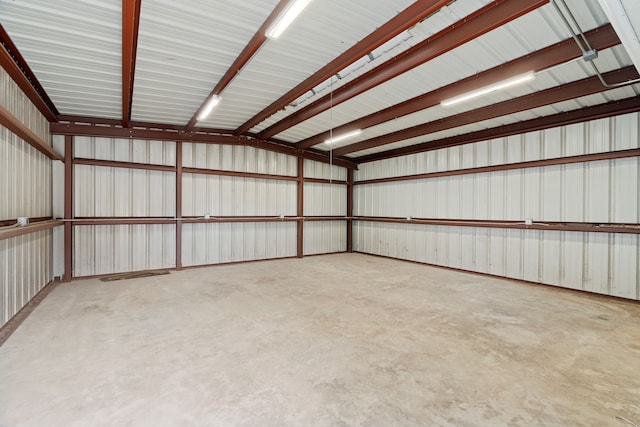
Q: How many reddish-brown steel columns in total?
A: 4